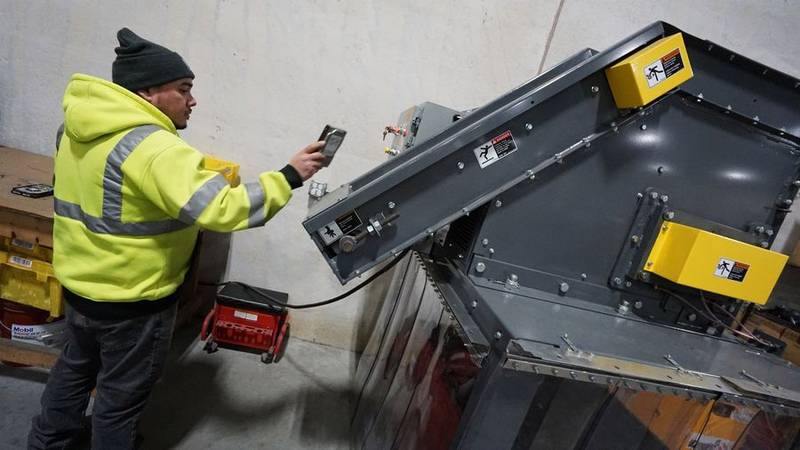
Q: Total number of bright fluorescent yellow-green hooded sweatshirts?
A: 1